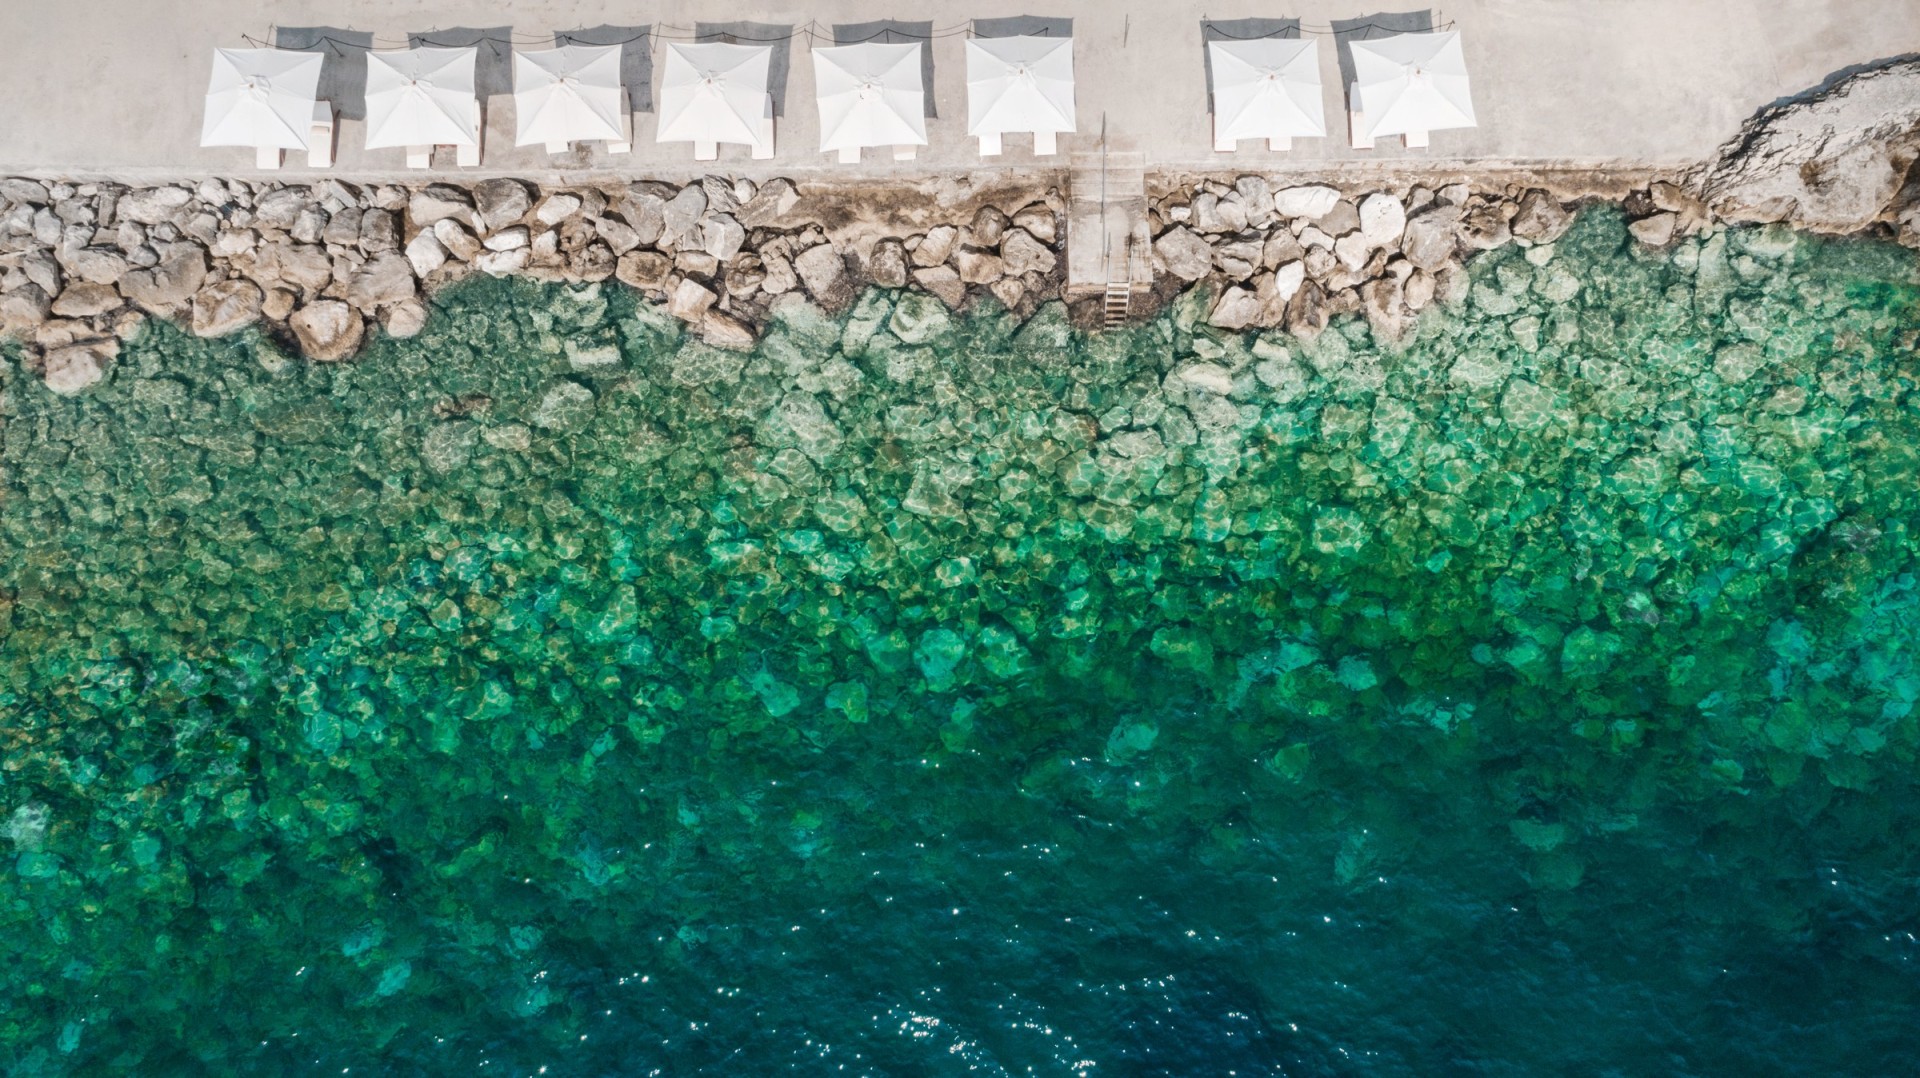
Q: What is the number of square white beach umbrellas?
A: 8